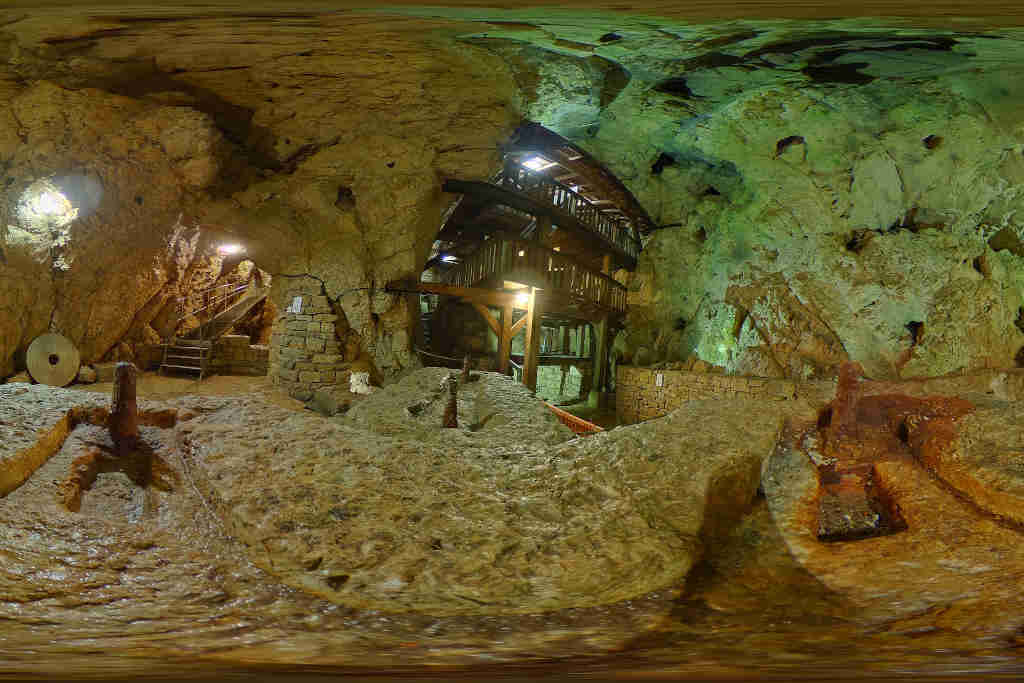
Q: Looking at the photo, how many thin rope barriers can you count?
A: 1